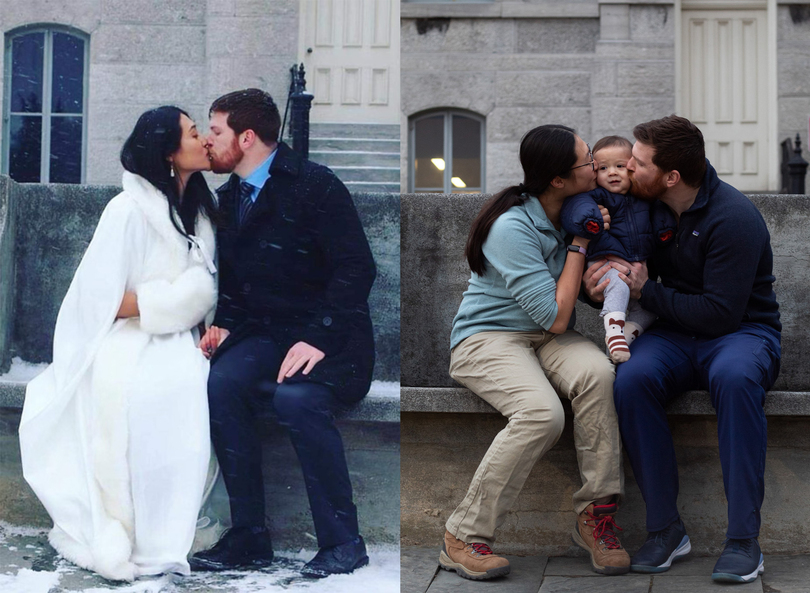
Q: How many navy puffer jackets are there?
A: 1